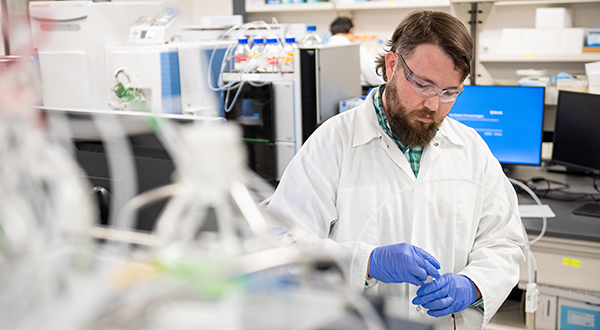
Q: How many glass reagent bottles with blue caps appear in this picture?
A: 5